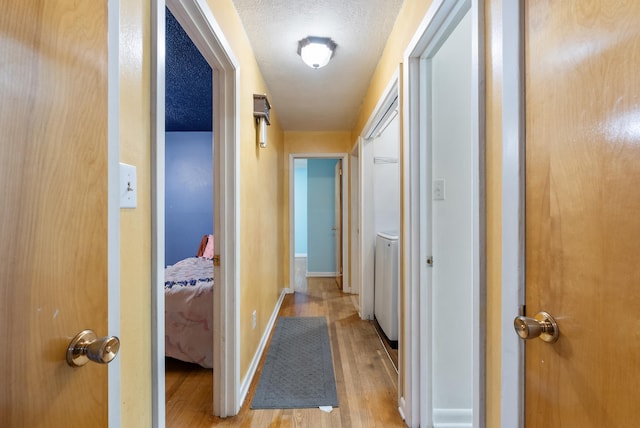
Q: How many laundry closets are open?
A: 1